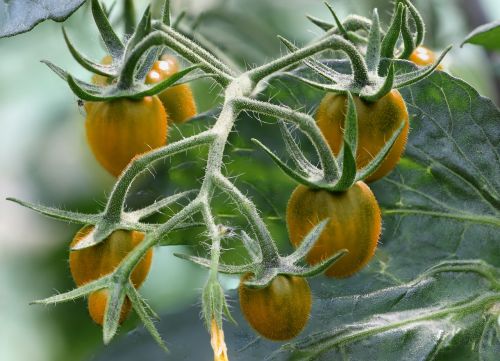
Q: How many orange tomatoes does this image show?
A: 8